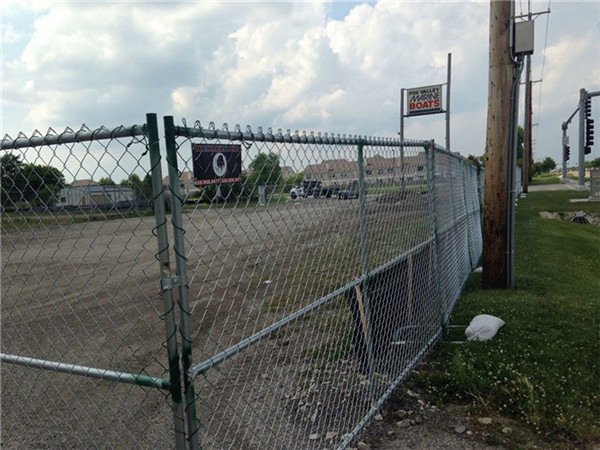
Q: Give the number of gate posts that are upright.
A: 2